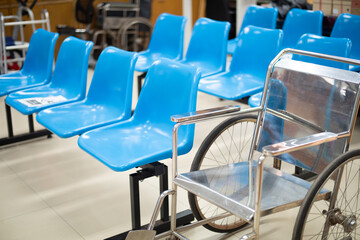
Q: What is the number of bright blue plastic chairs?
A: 11